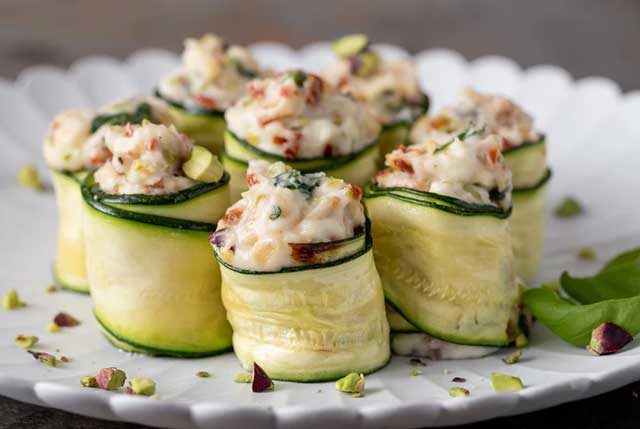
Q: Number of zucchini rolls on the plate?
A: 8